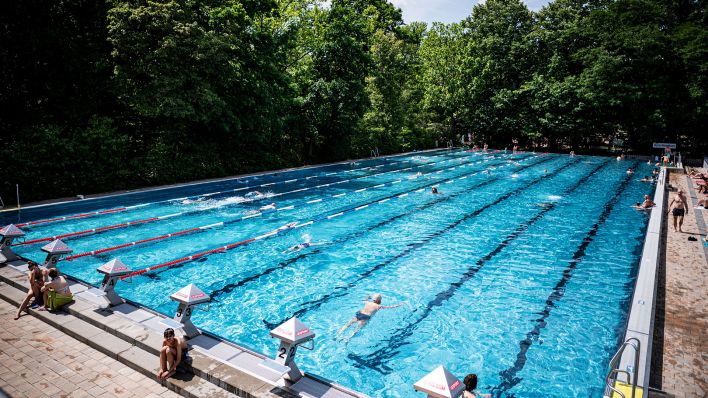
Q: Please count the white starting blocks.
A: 6